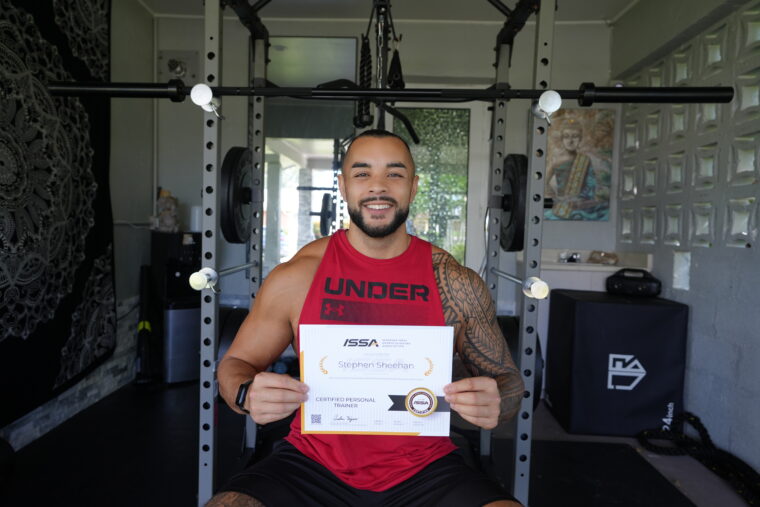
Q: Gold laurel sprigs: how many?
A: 2